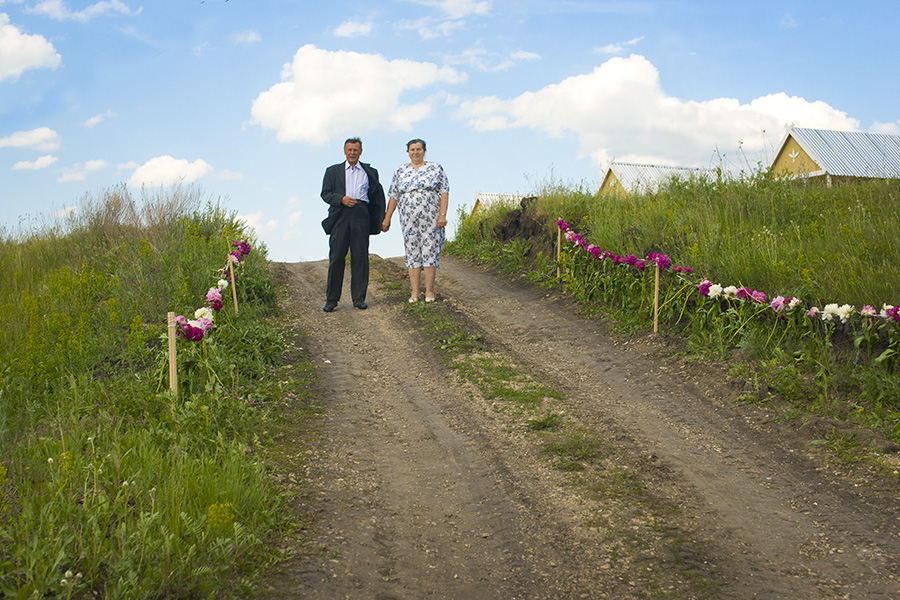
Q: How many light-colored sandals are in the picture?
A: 2